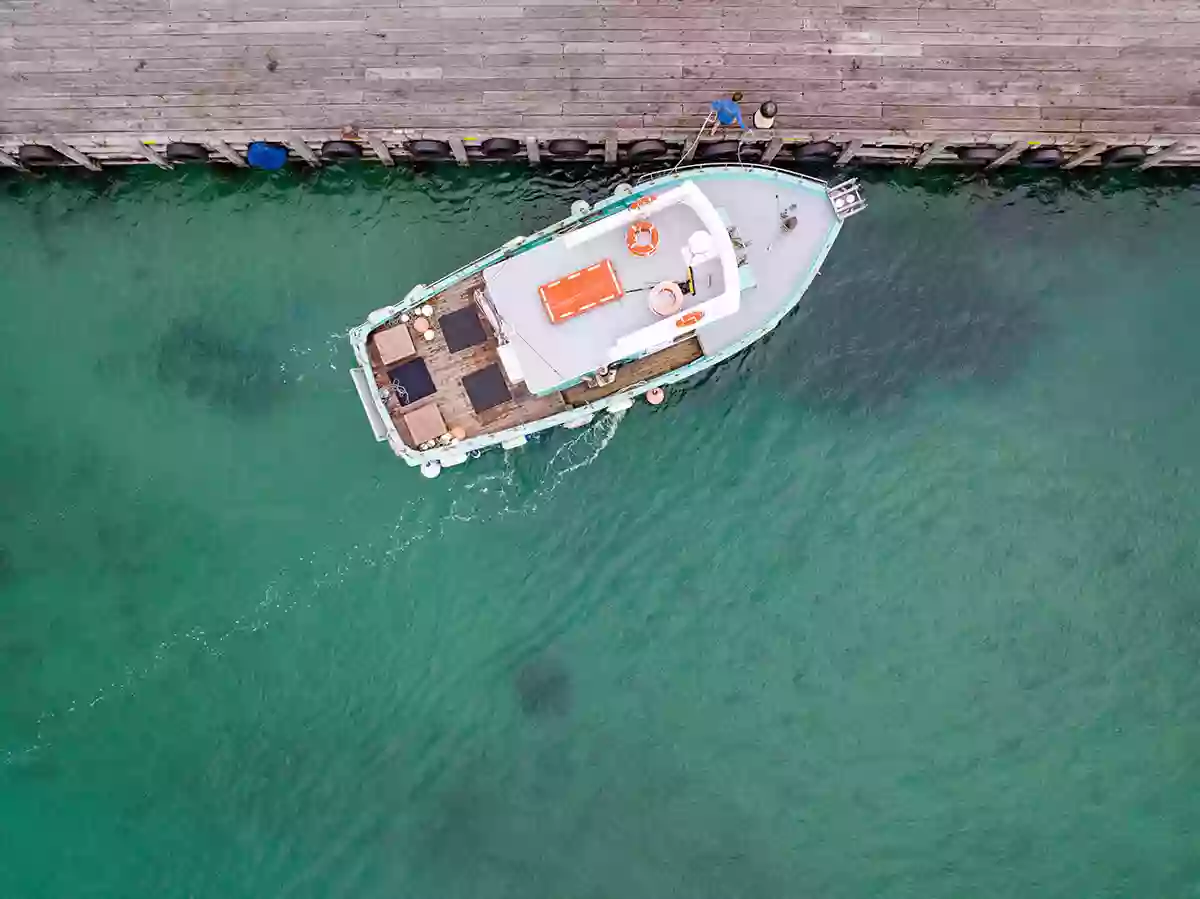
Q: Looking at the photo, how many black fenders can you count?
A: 12